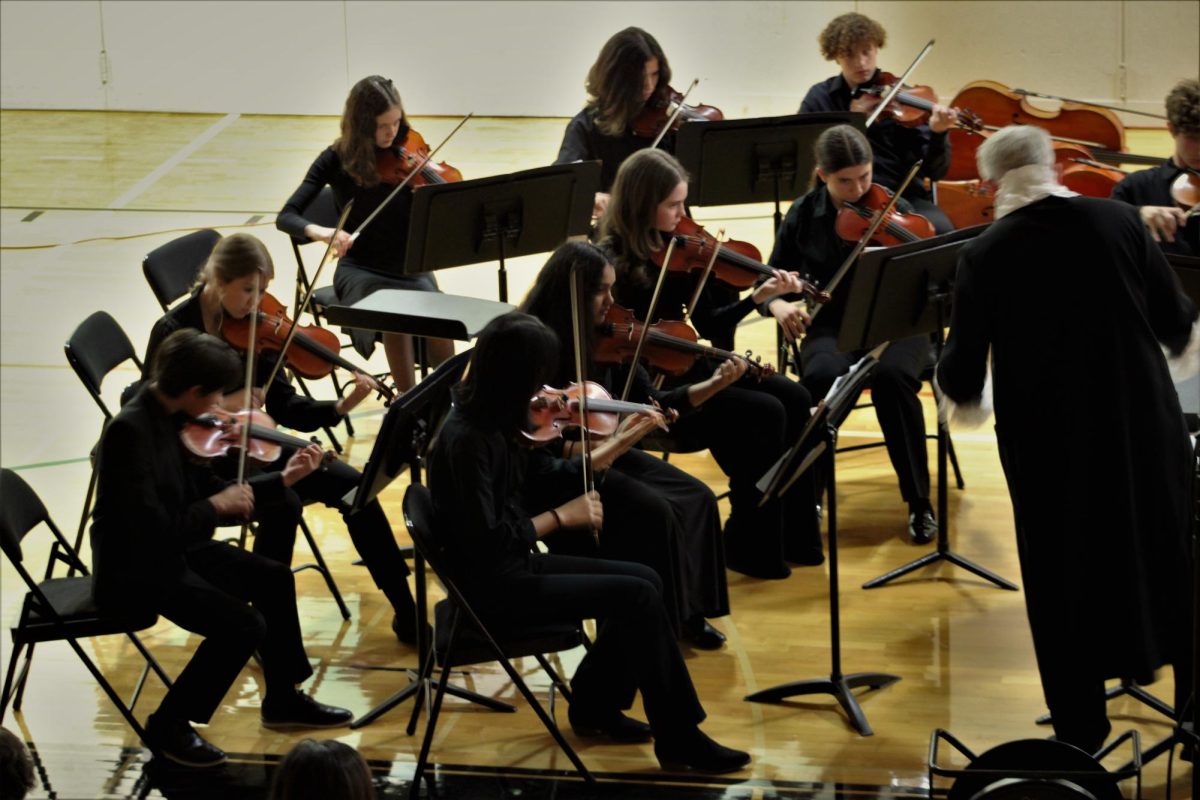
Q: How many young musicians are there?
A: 10